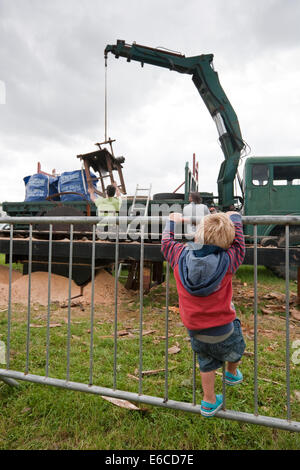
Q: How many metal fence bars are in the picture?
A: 12